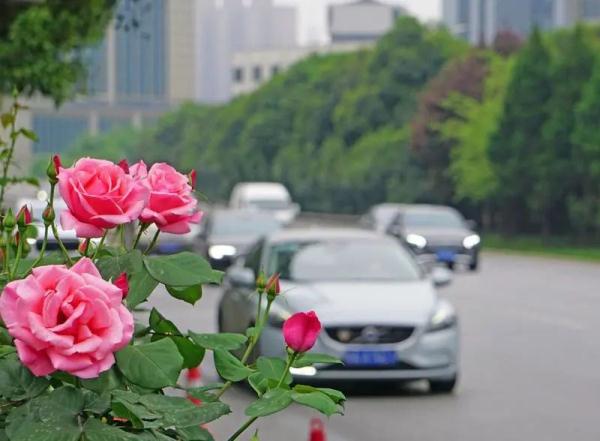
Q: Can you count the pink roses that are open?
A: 3